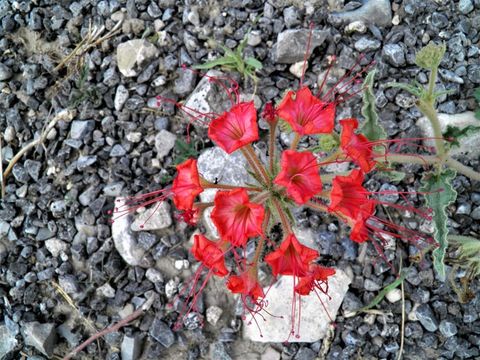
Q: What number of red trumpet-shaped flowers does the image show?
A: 12